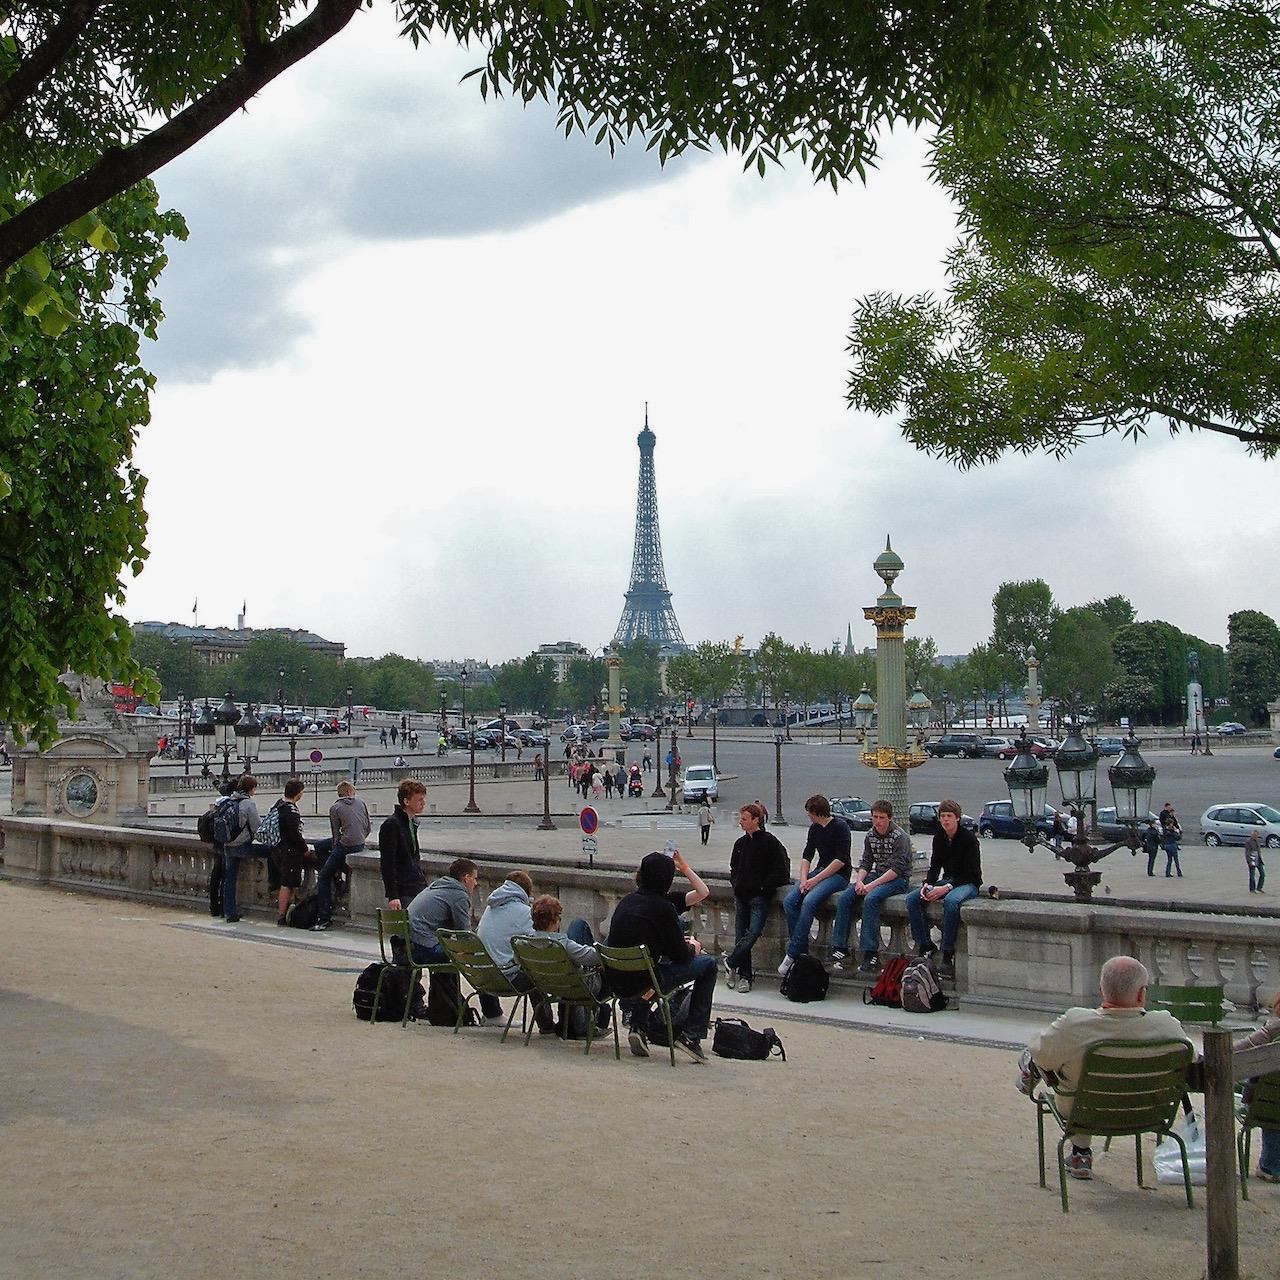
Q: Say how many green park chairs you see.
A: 7